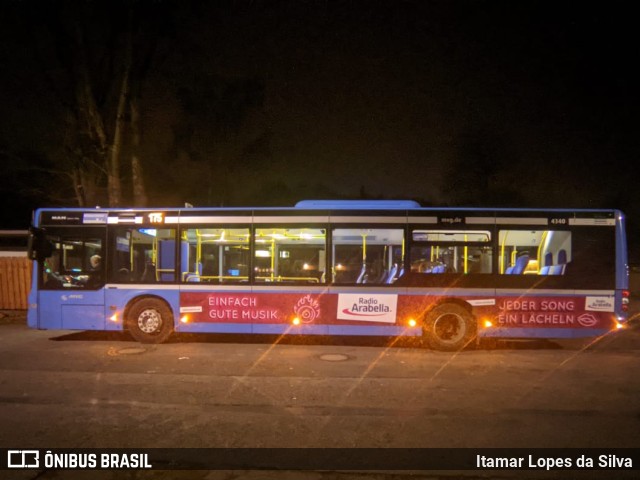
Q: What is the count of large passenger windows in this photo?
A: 6